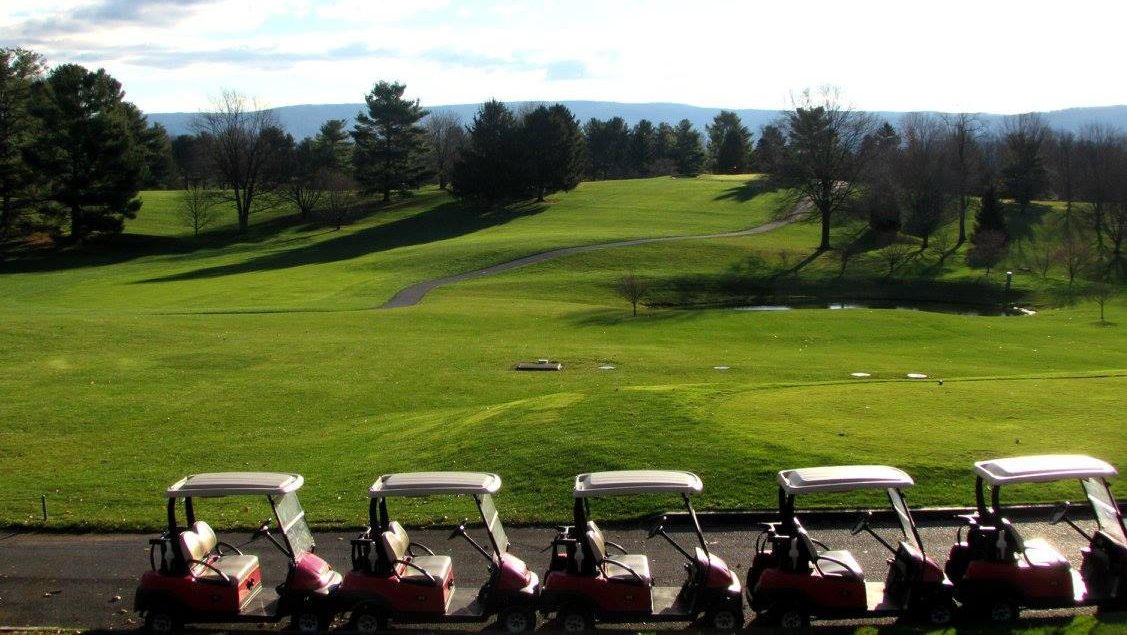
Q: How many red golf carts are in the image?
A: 5